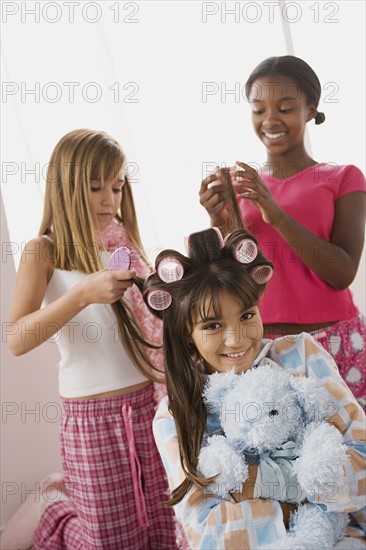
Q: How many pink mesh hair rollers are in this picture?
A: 5